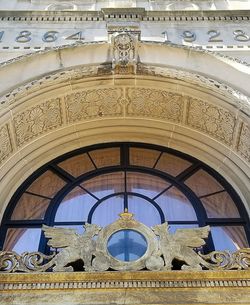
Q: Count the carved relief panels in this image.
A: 6